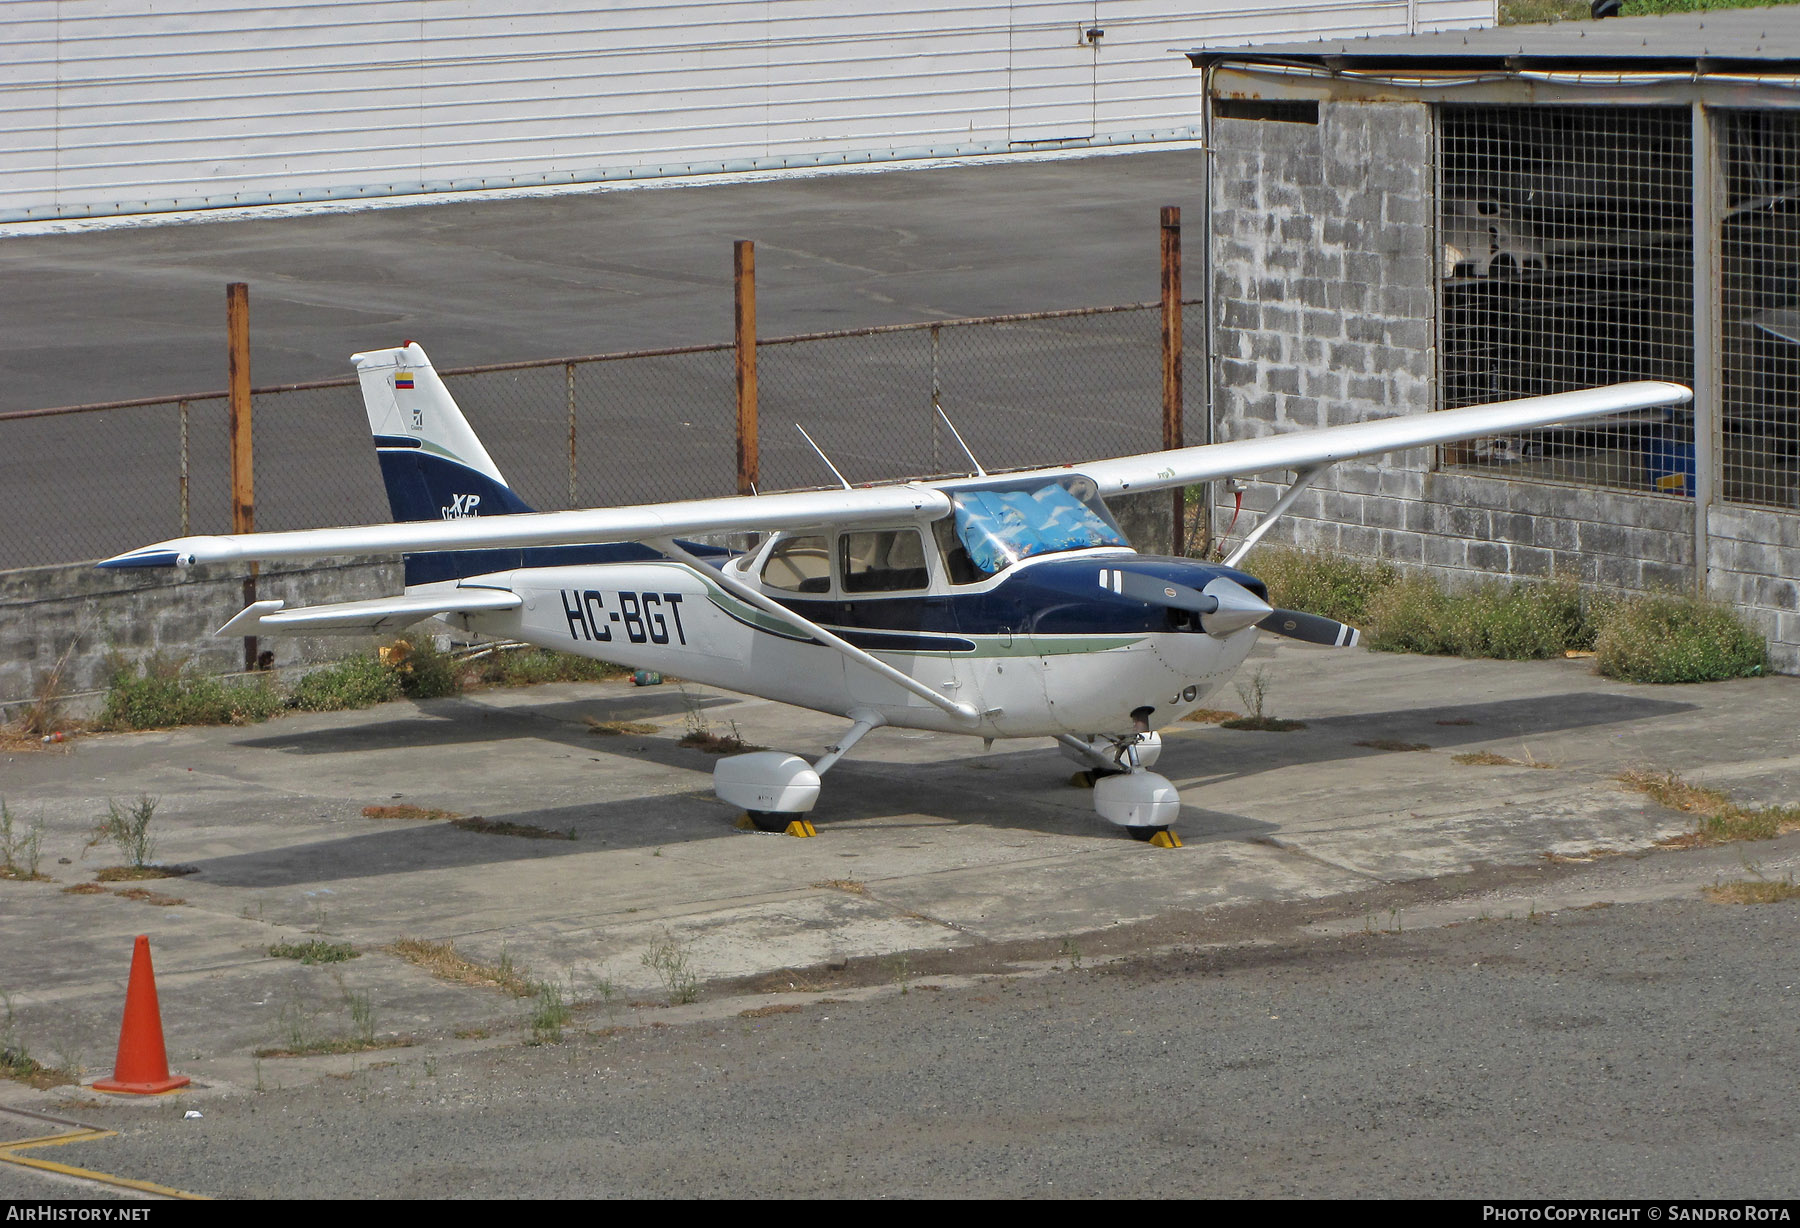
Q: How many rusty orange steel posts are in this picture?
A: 3